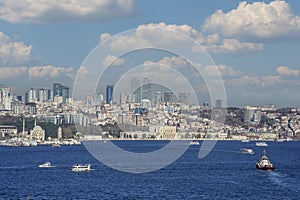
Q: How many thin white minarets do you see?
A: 2